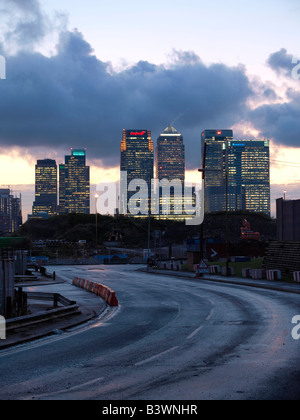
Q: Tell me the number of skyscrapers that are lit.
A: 6